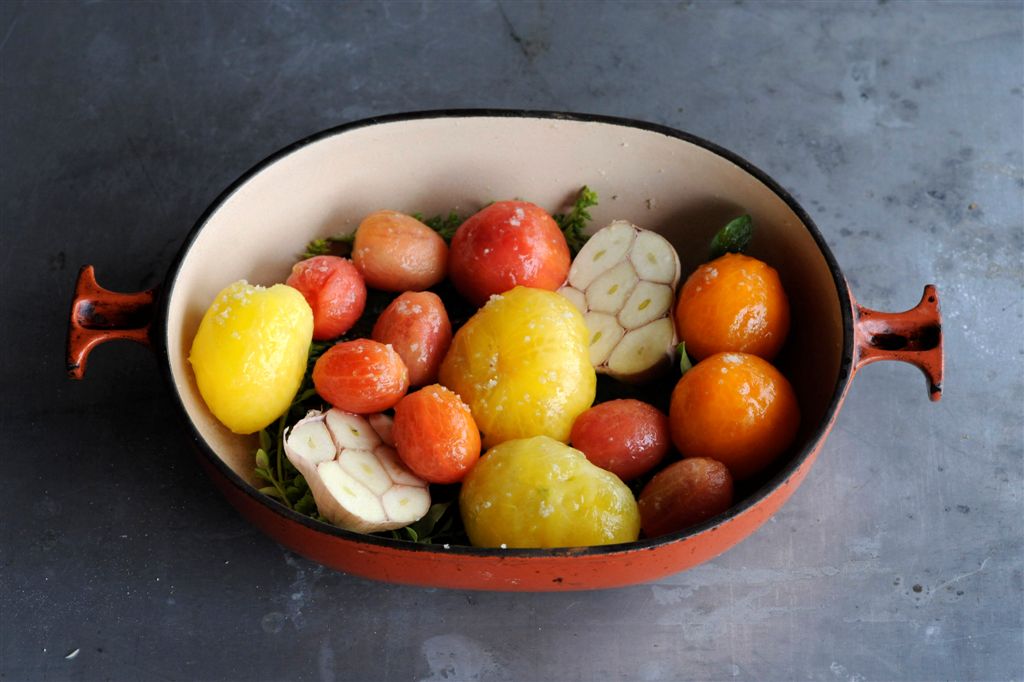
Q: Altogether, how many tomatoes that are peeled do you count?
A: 13